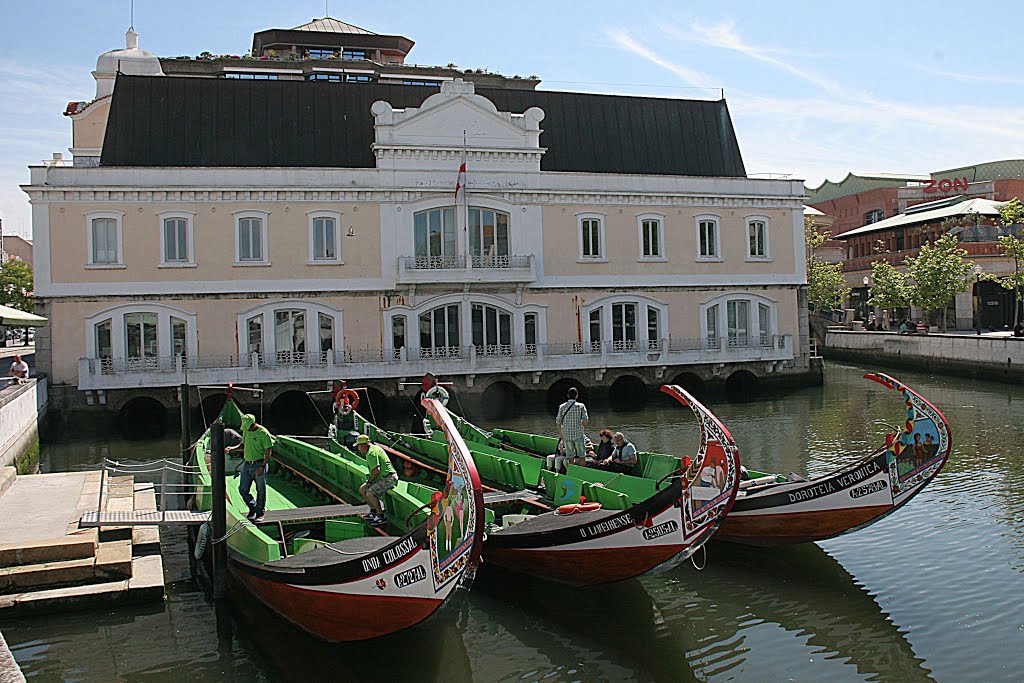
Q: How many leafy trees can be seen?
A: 5